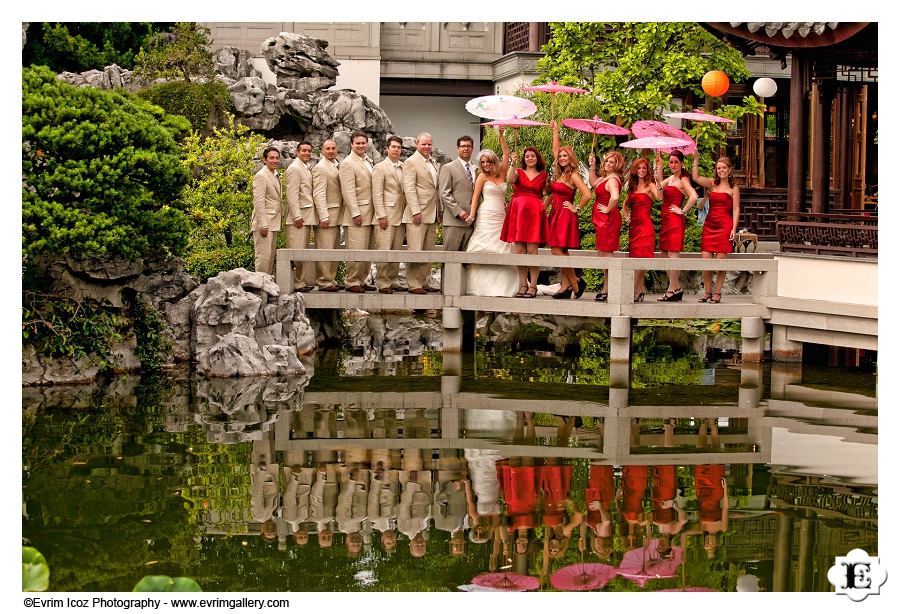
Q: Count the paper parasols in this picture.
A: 7